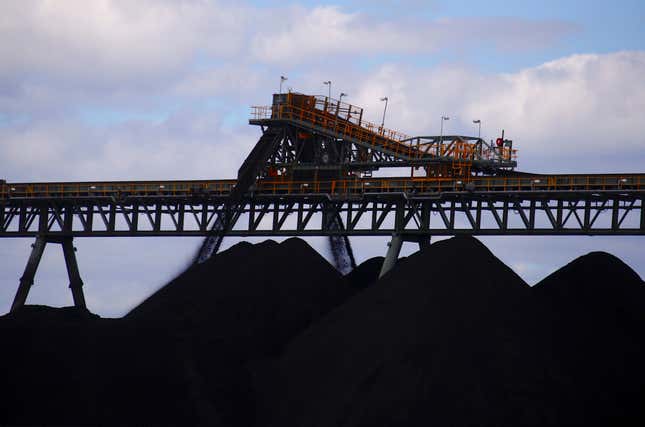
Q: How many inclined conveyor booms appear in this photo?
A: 1